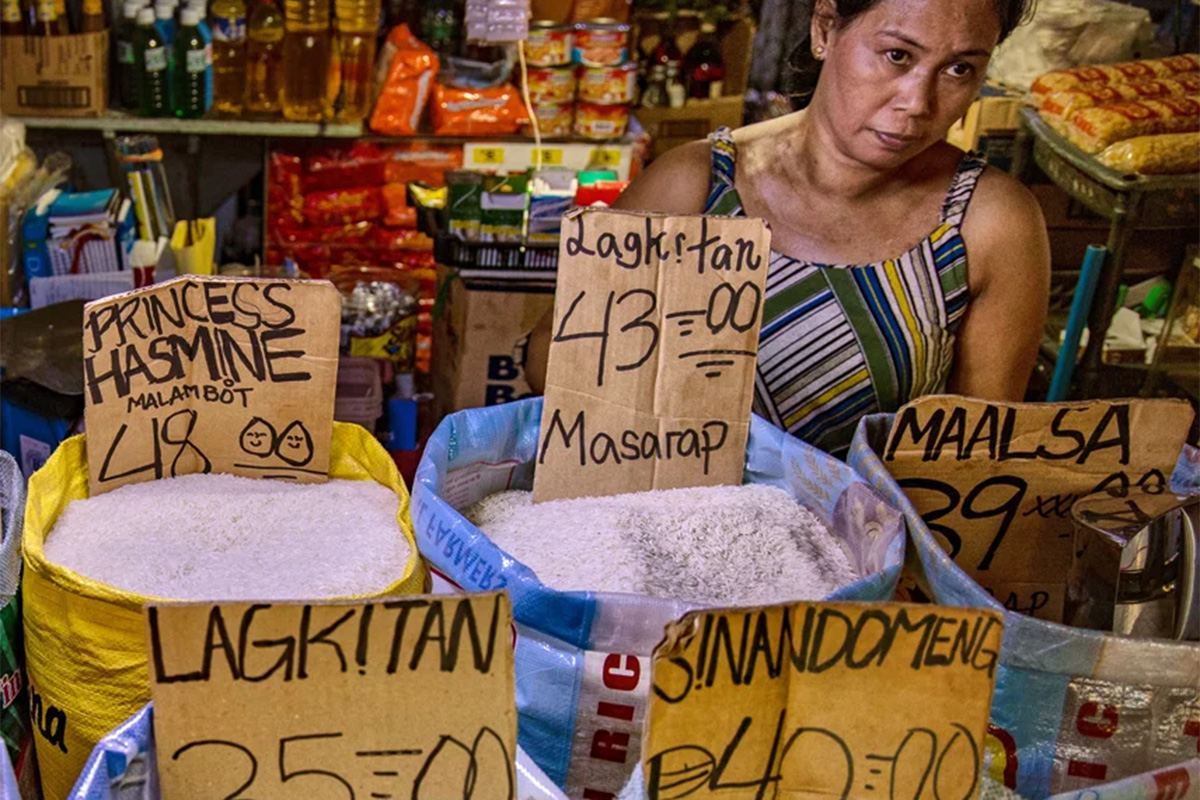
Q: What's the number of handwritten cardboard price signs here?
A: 5